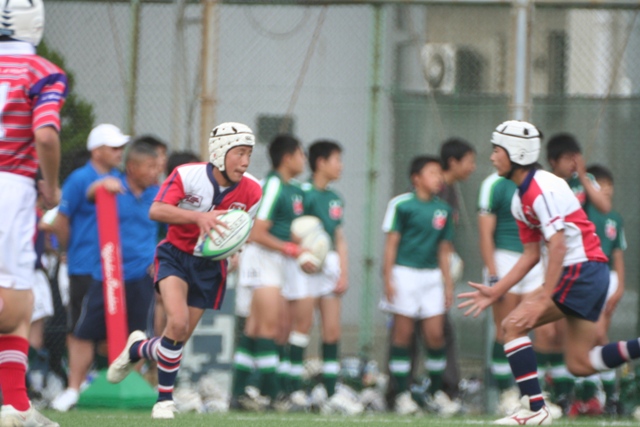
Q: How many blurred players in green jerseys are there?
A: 6